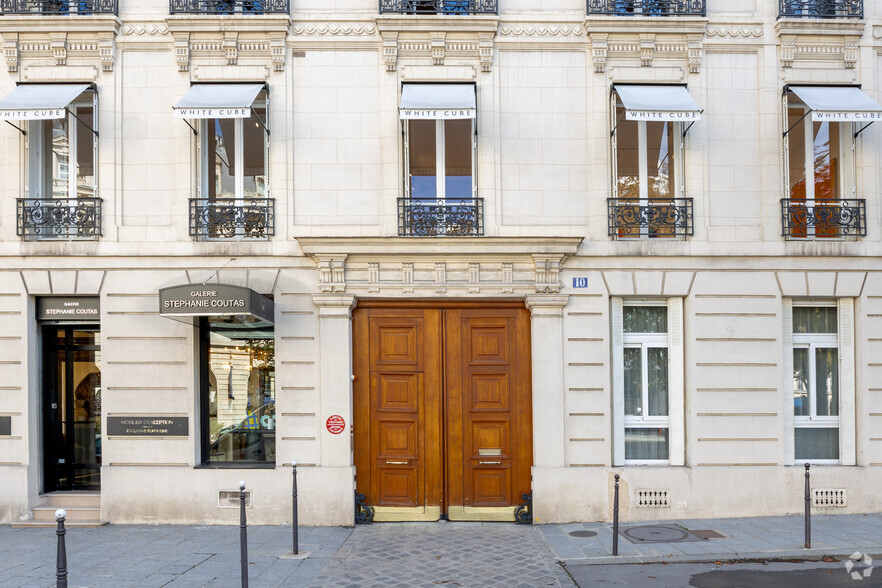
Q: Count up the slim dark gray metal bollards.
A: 5